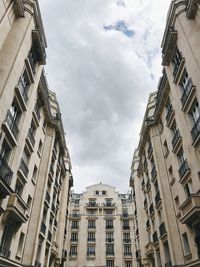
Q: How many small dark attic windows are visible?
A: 2